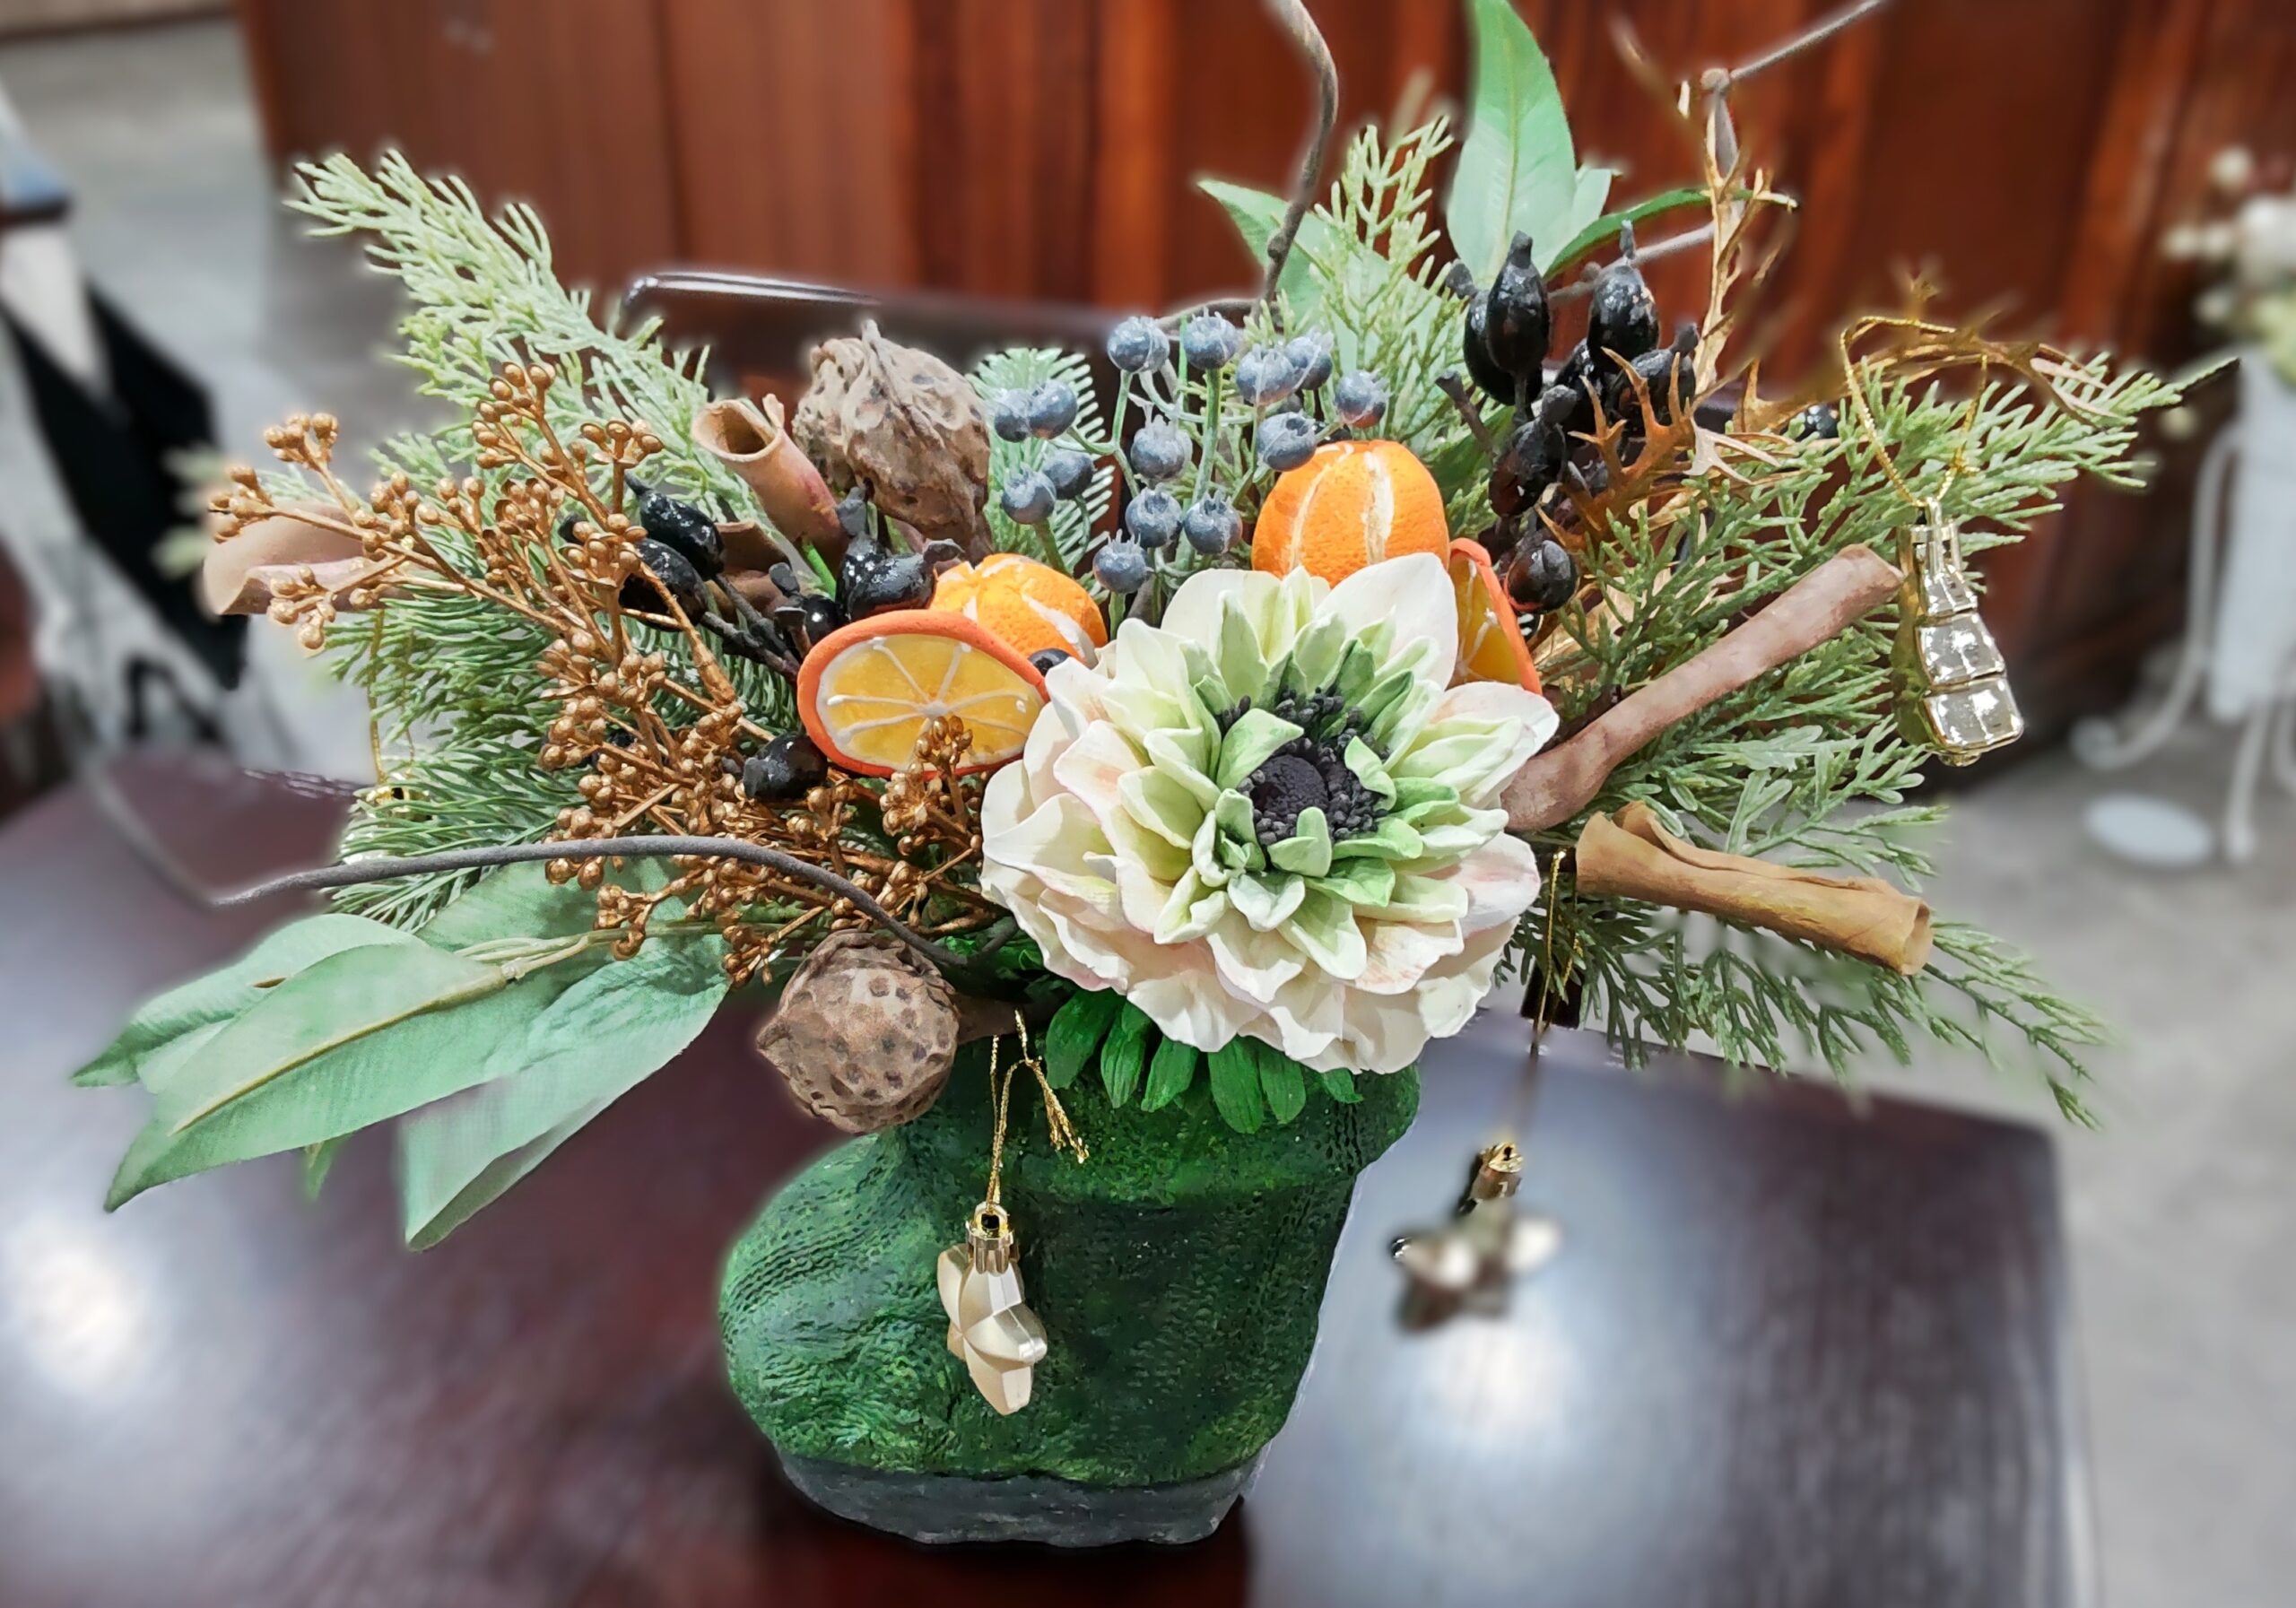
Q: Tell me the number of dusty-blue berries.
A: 14